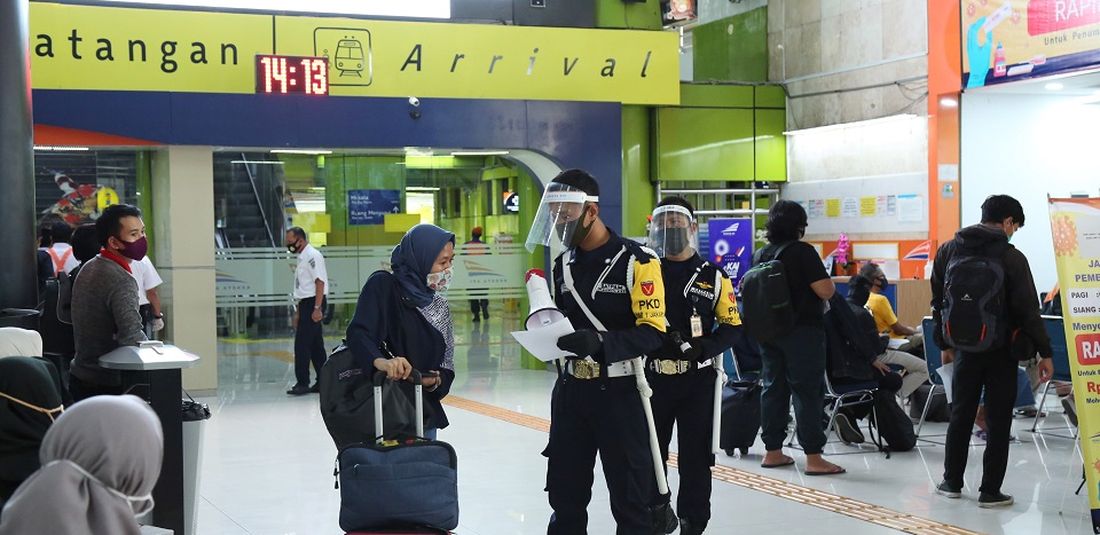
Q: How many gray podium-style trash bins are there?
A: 1